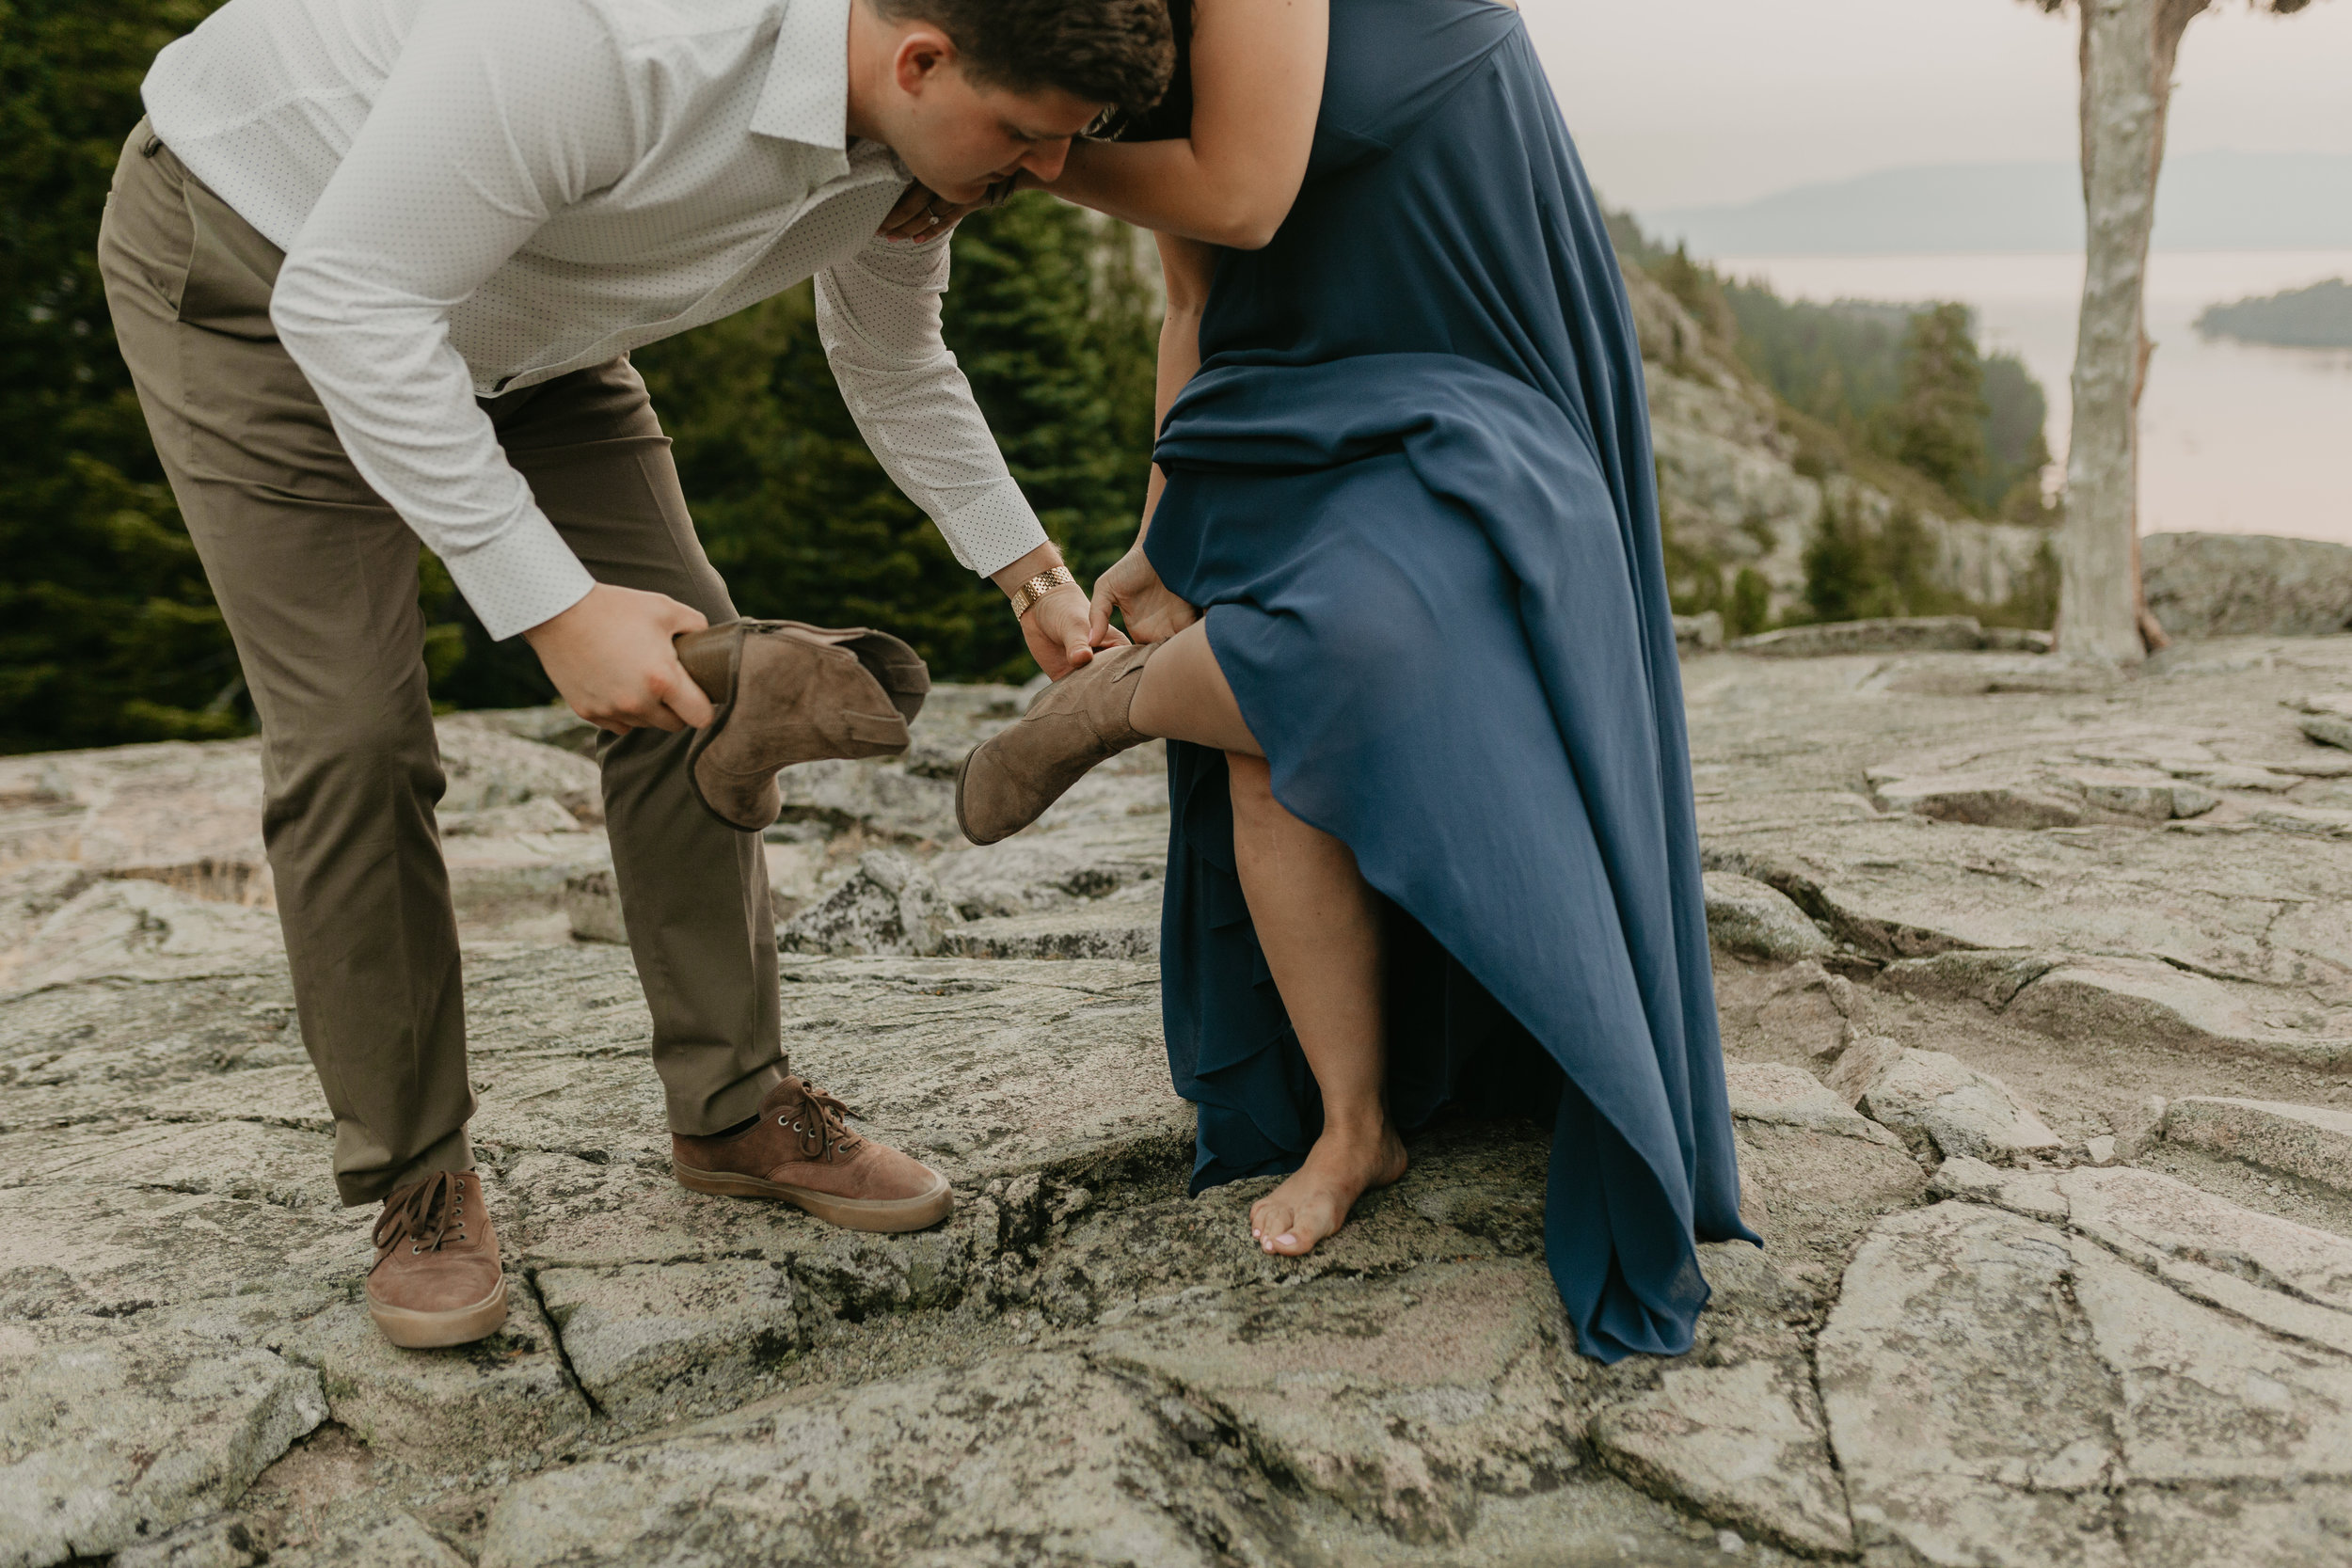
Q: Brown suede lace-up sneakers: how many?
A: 2